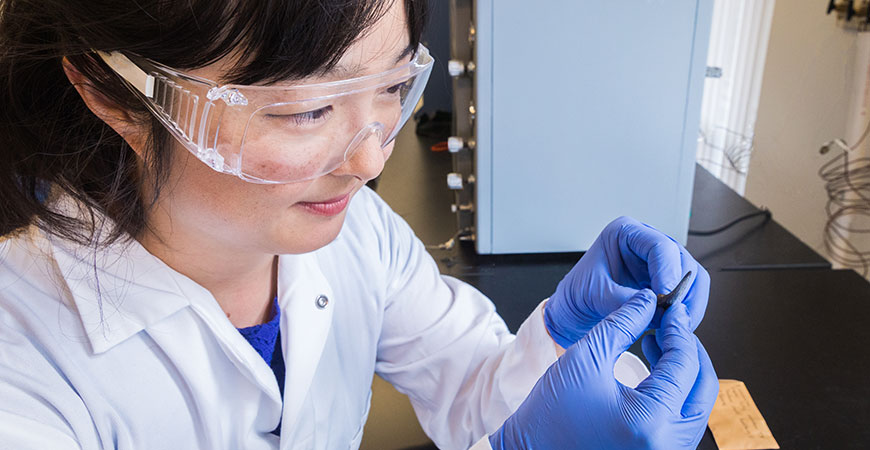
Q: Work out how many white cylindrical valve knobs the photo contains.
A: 3